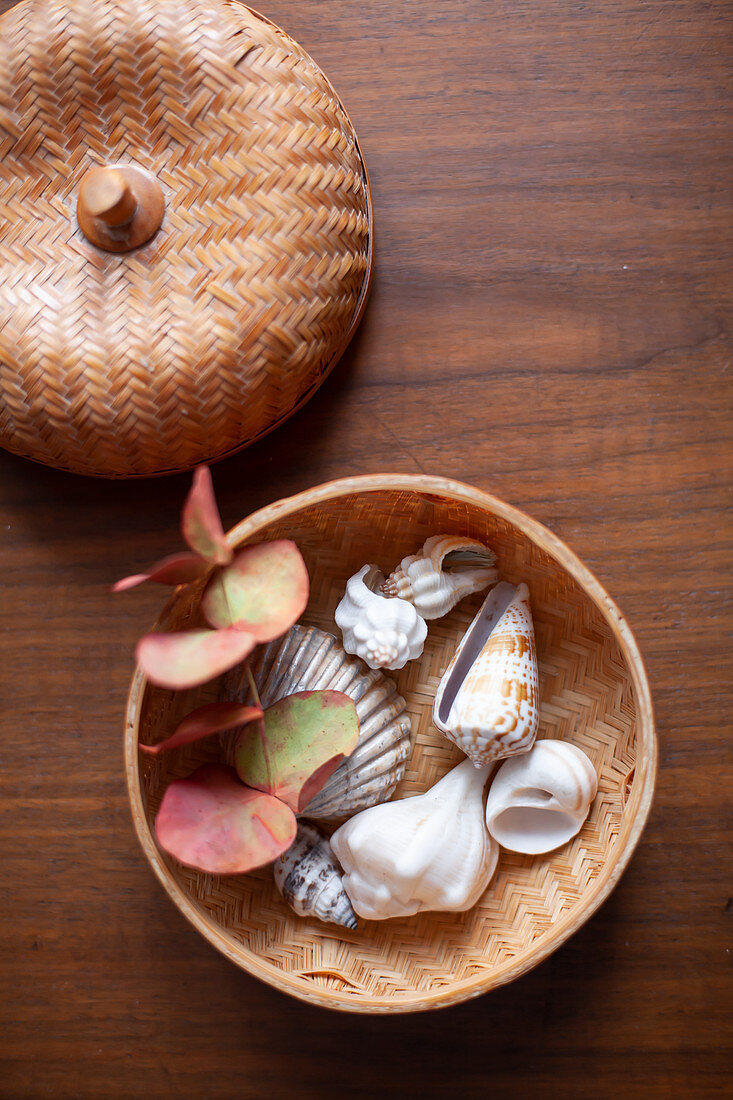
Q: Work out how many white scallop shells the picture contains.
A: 1